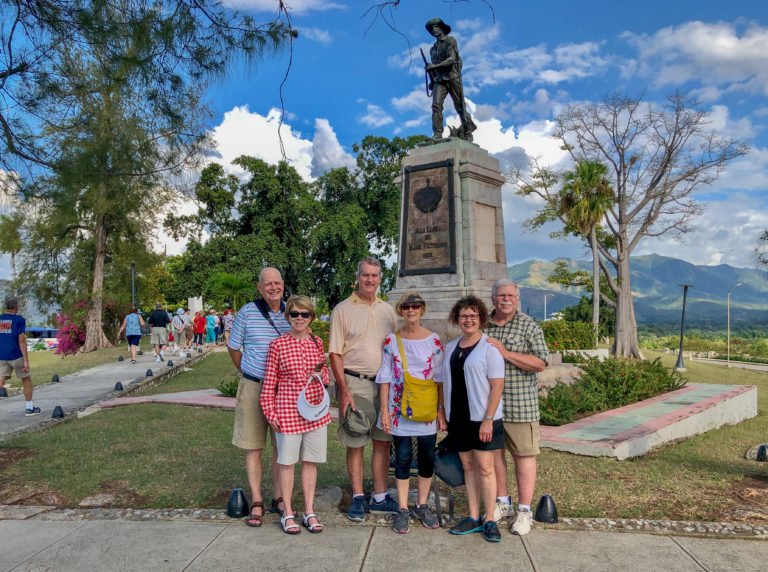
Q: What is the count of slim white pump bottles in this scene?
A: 0